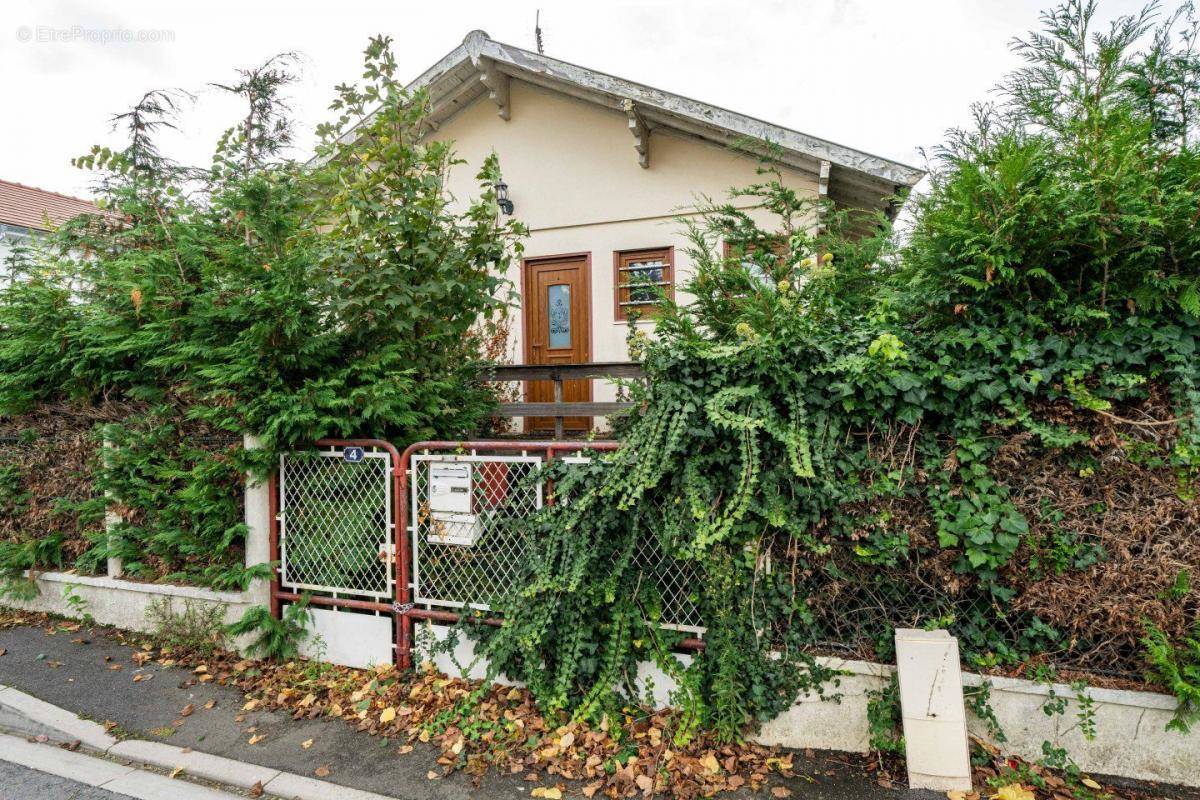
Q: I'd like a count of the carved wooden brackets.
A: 3